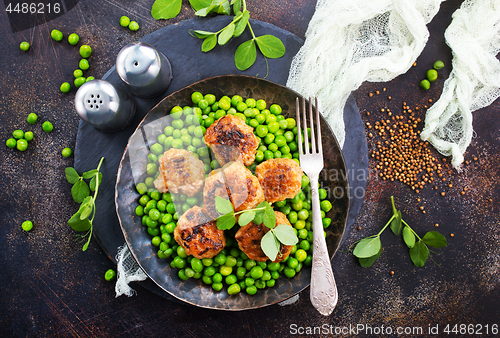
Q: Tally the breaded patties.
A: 6